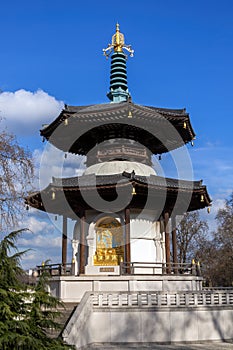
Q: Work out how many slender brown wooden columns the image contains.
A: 5